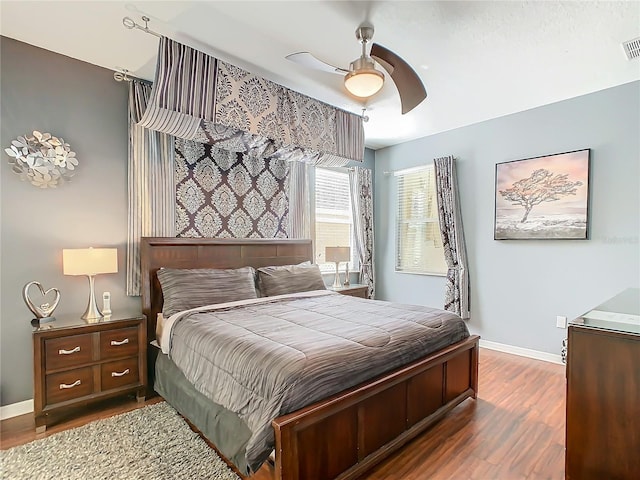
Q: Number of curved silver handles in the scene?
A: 4